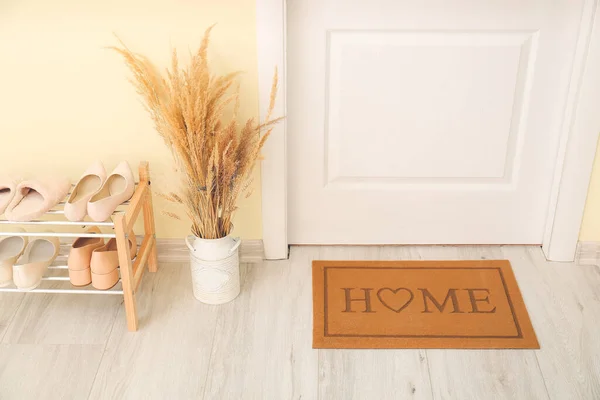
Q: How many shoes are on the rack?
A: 8